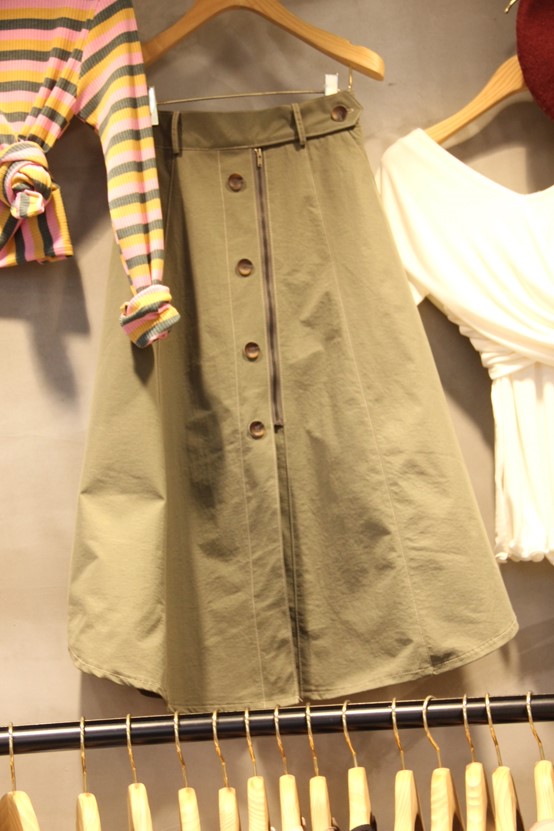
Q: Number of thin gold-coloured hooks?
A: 14